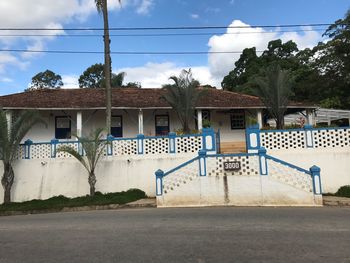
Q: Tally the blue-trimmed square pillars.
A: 13